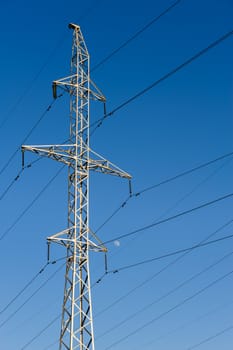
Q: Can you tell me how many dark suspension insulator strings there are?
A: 6